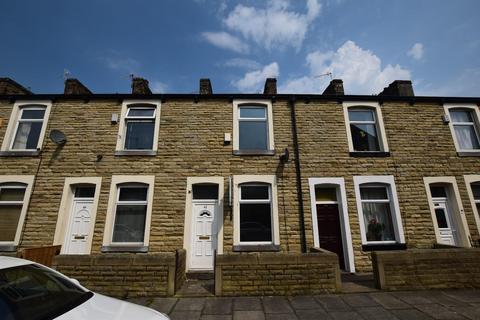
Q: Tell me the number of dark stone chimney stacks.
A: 7